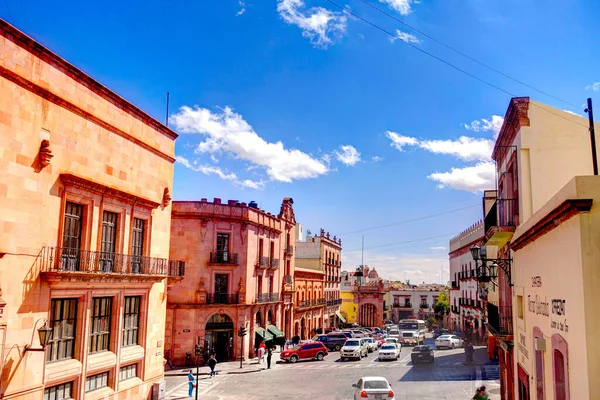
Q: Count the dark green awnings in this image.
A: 2